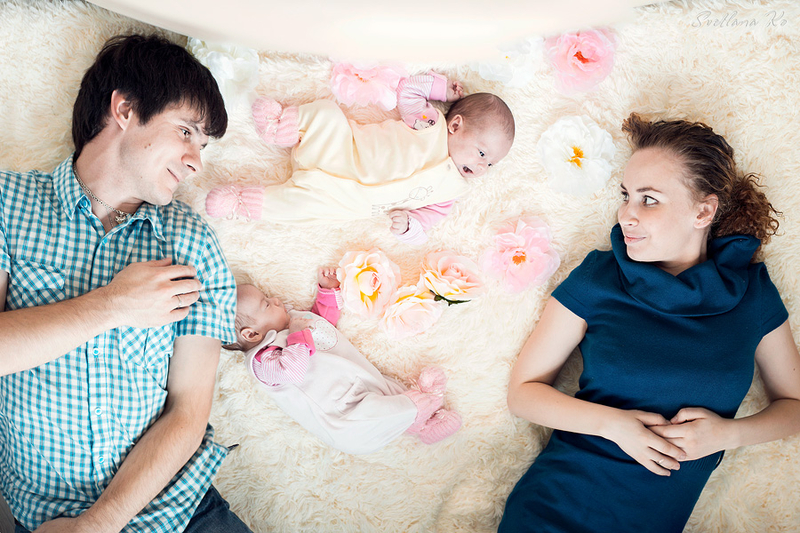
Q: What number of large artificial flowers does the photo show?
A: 9